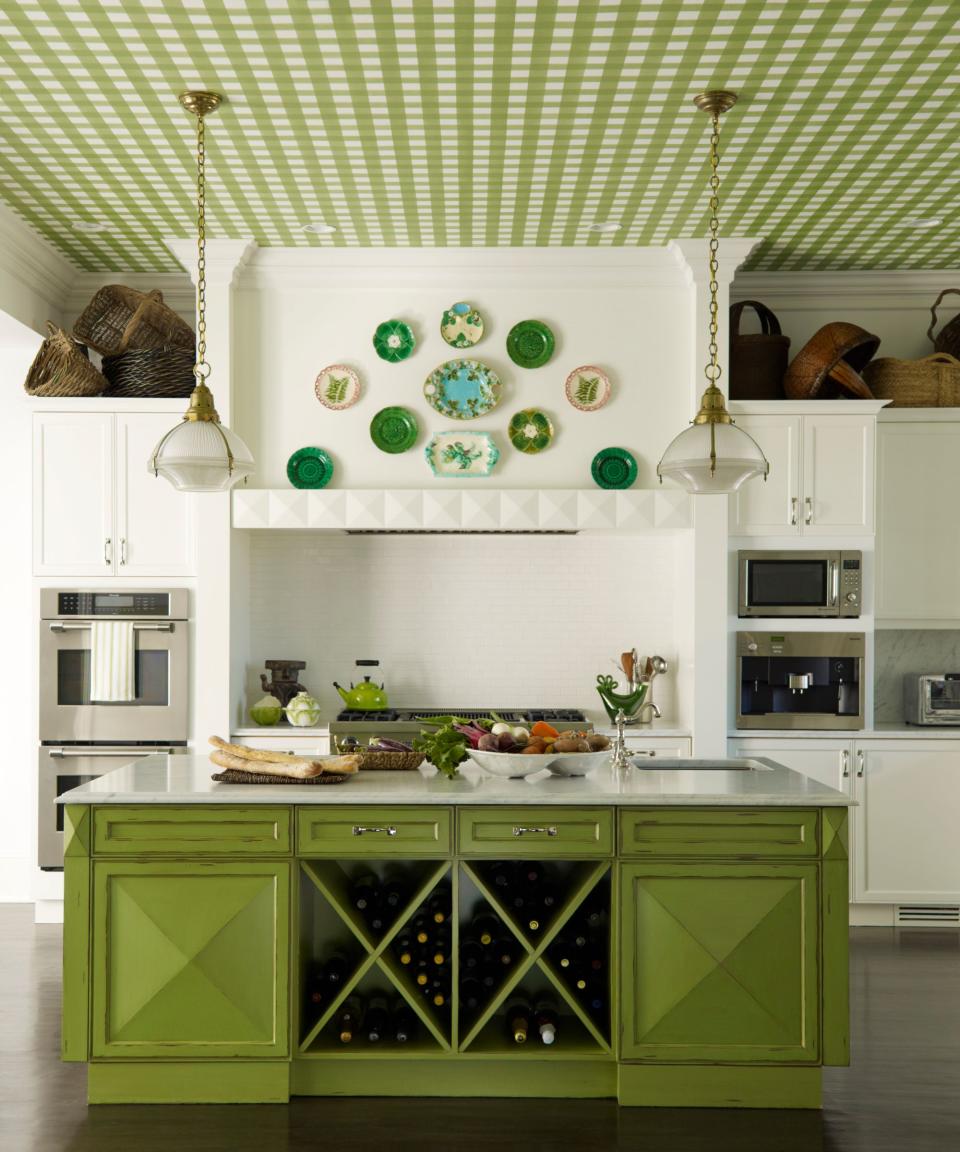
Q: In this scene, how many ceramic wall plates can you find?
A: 11